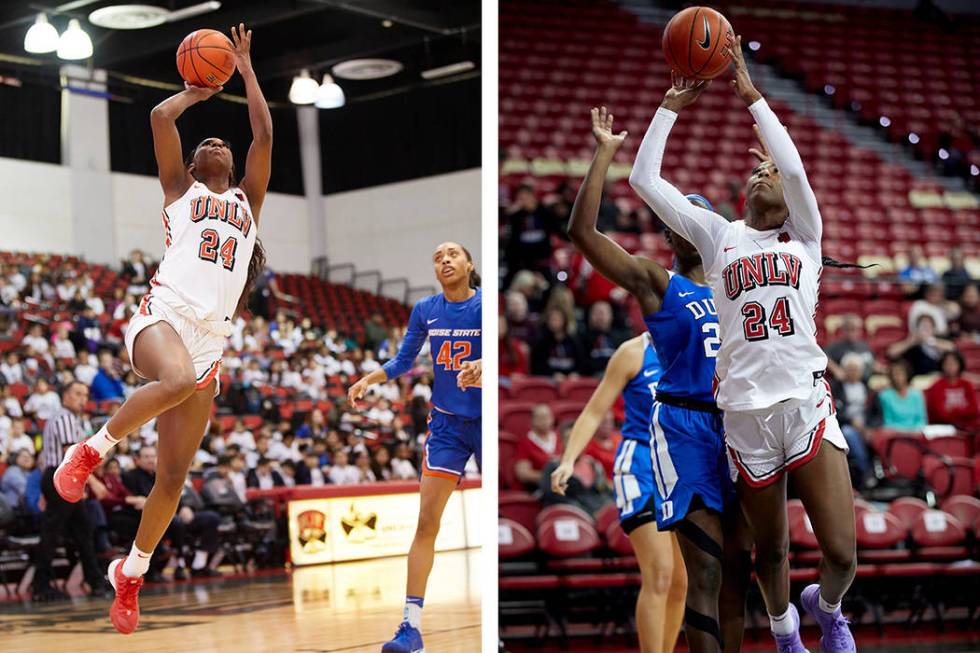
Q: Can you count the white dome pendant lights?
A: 4